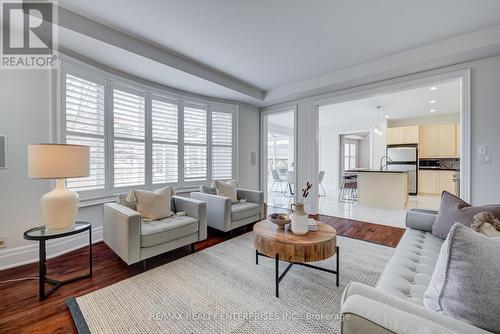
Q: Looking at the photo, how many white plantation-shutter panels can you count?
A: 5